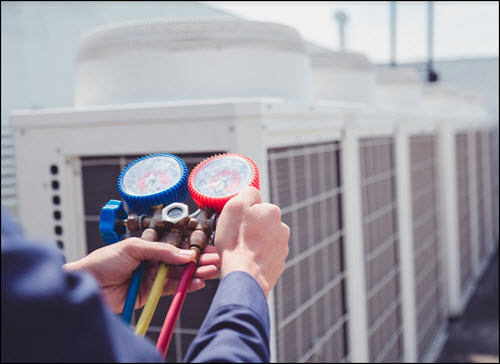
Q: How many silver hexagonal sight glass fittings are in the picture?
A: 1